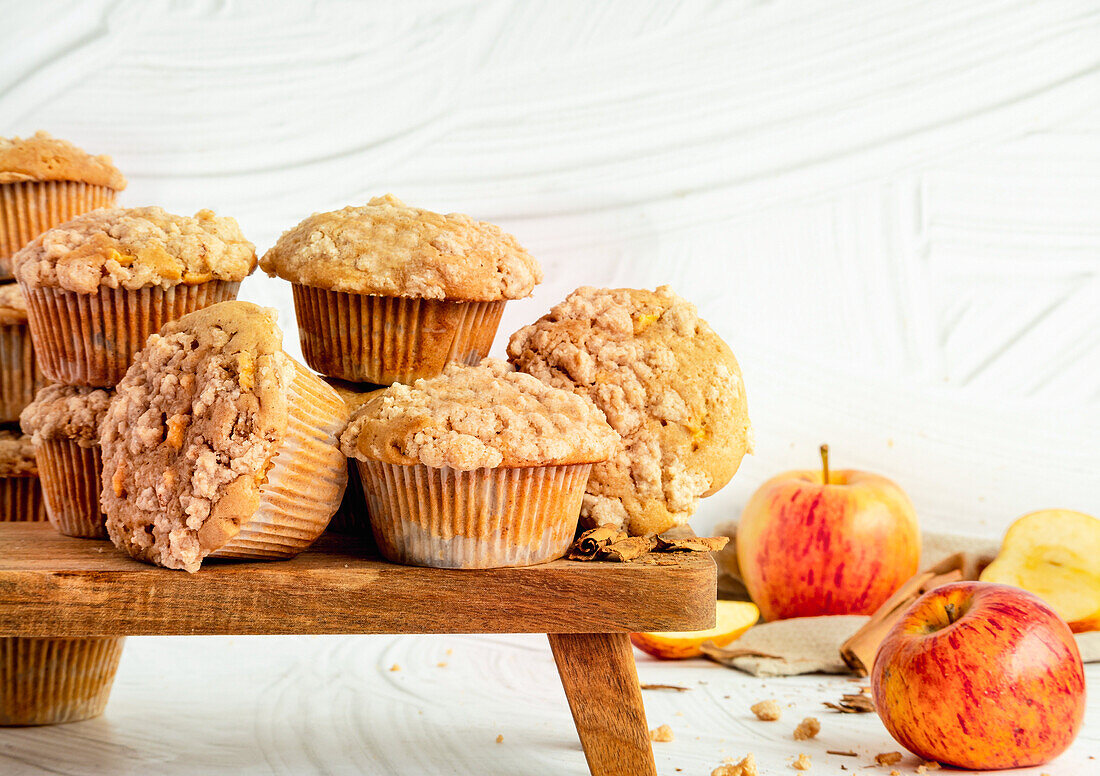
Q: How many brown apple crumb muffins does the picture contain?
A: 11